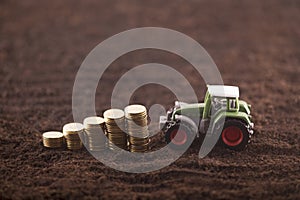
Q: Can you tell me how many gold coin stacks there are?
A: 5